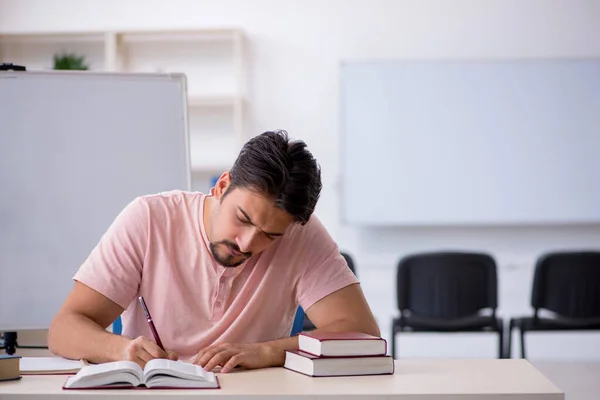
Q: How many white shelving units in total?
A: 1